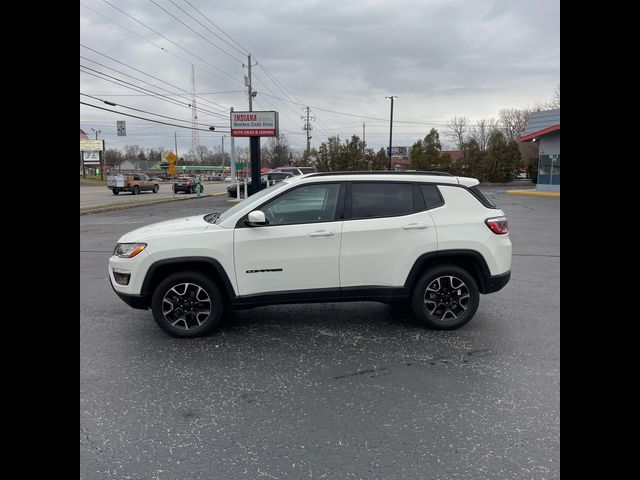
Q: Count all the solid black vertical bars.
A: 2